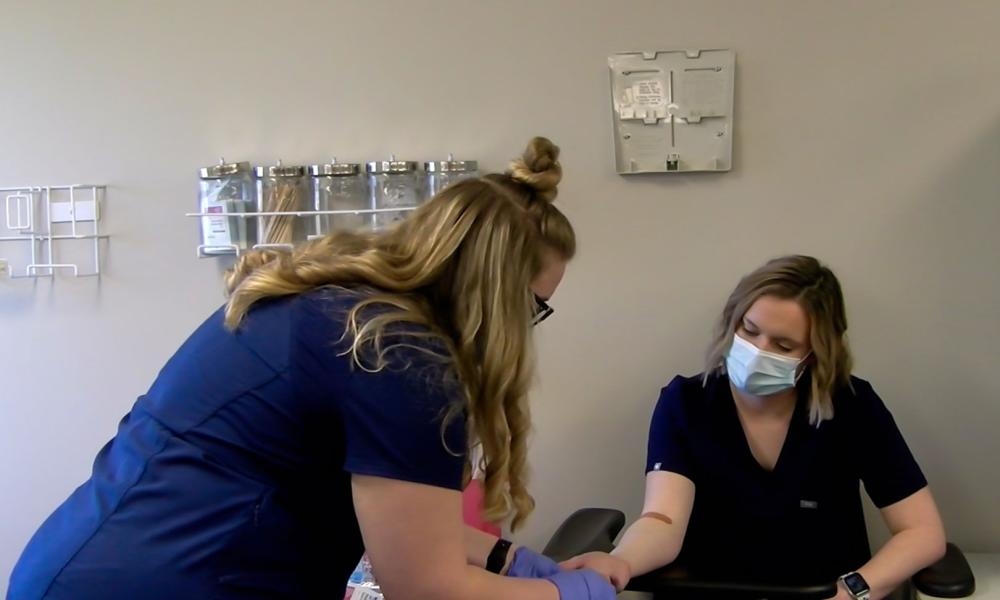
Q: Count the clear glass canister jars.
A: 5